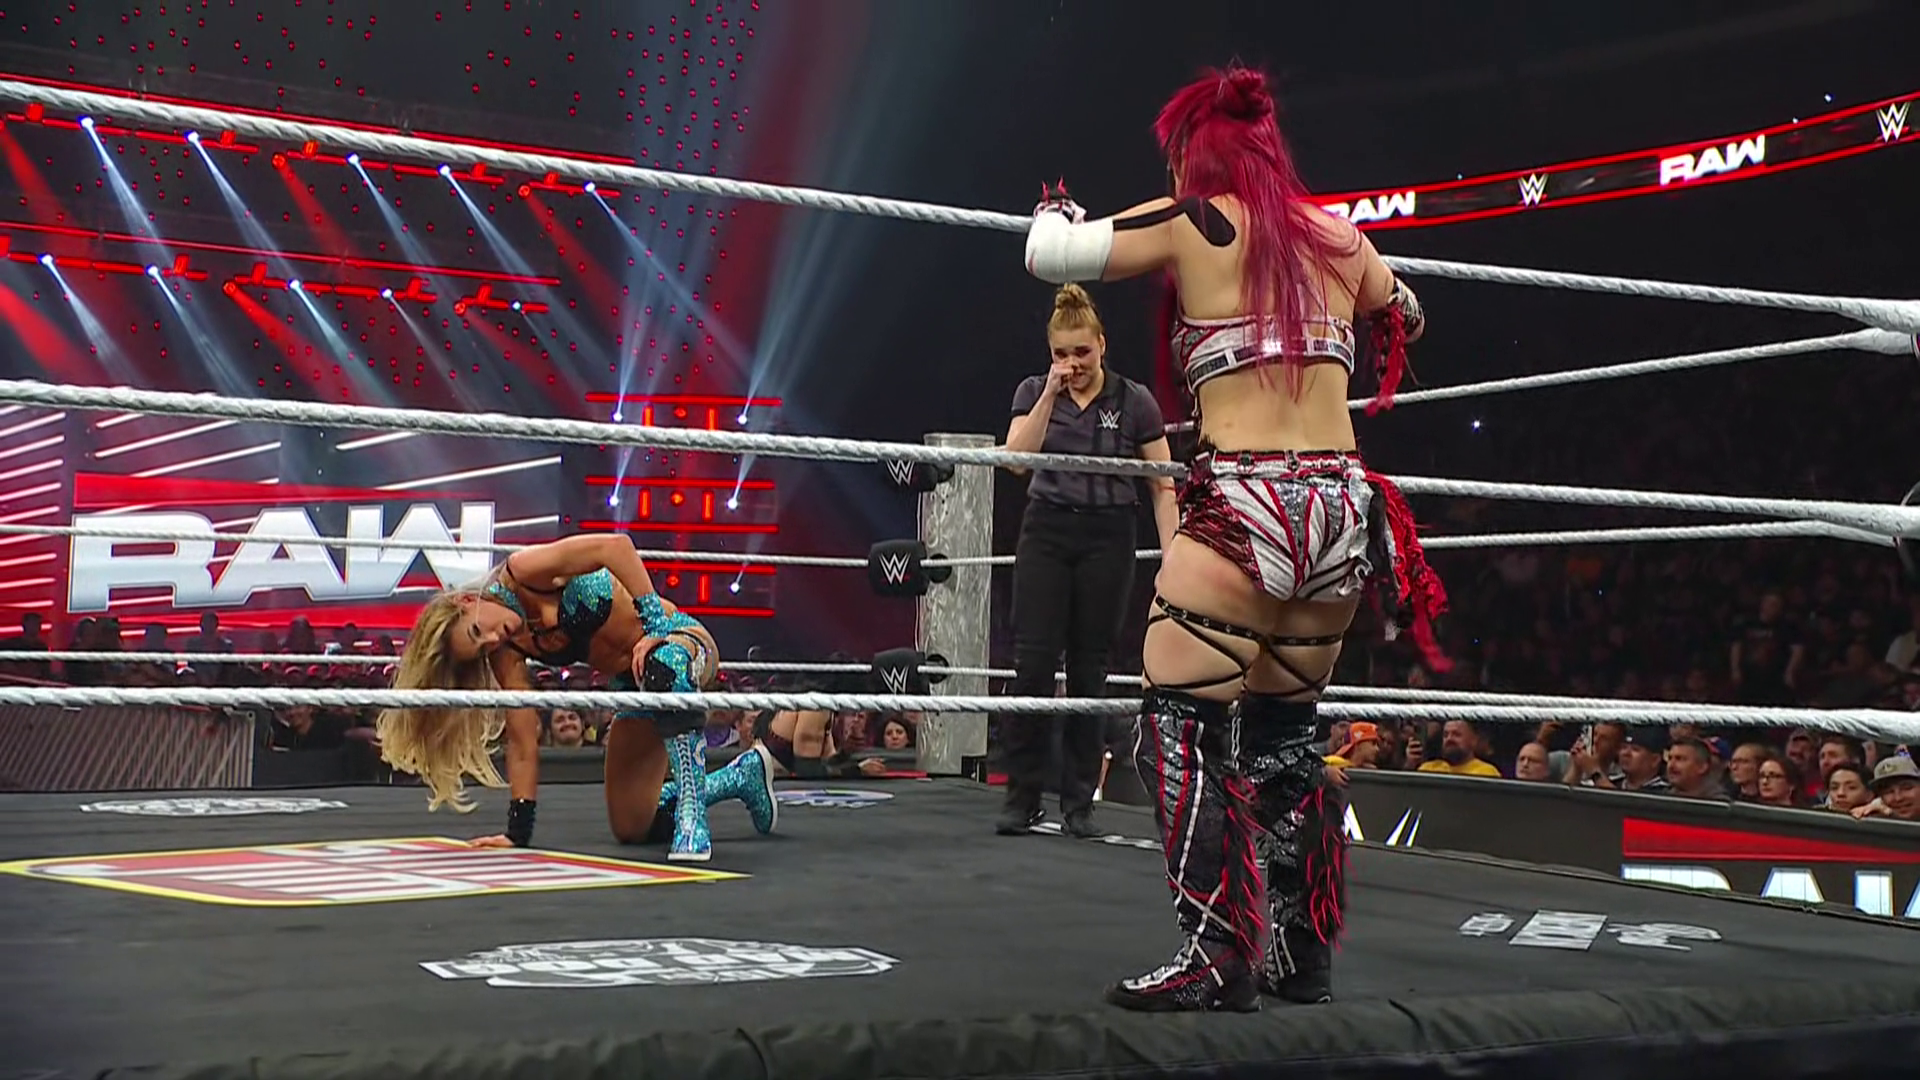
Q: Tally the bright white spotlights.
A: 15